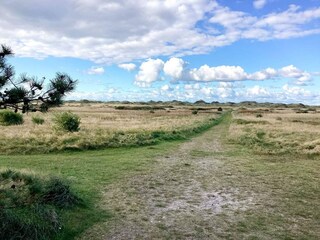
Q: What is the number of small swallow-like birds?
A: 0